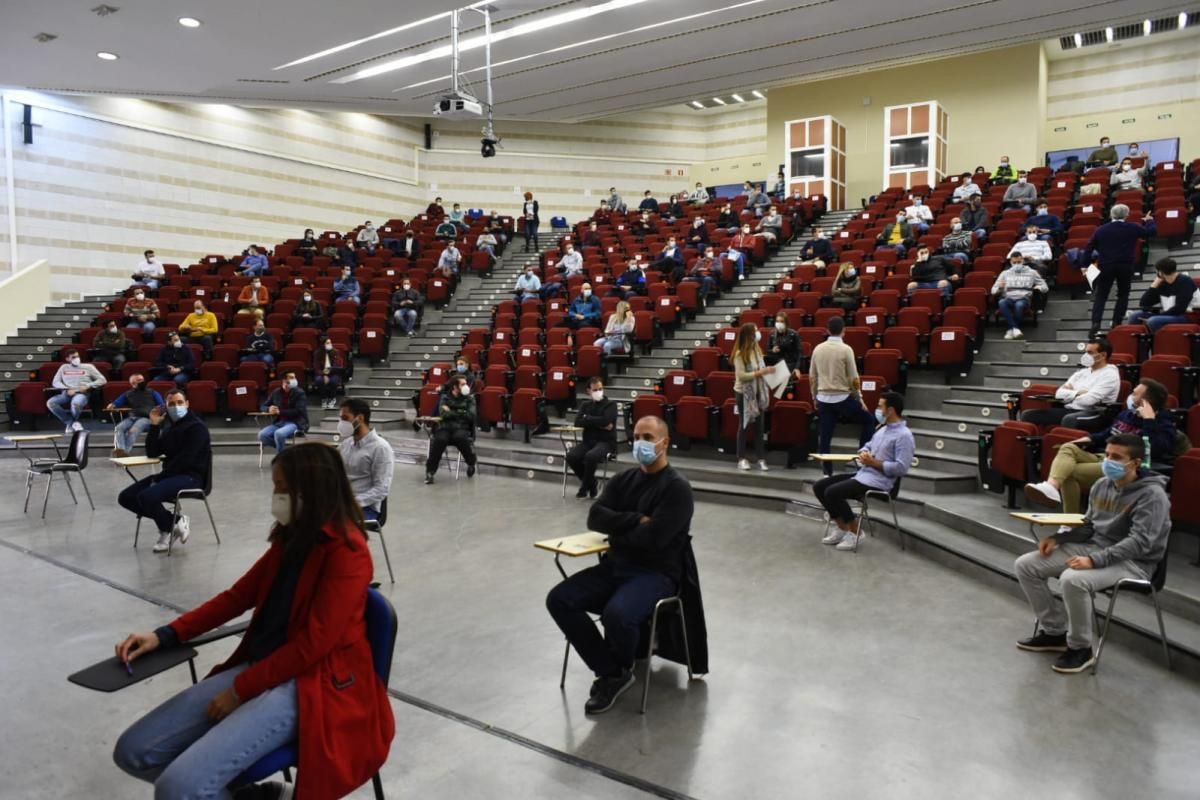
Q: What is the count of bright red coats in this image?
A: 1